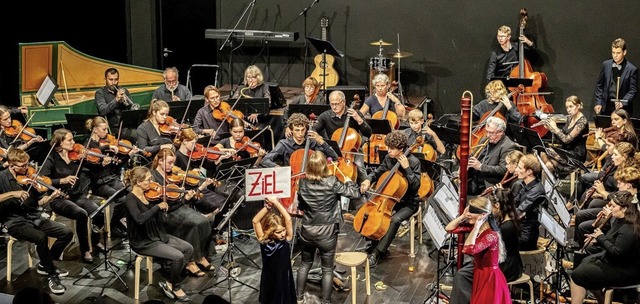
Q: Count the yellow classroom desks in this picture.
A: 0